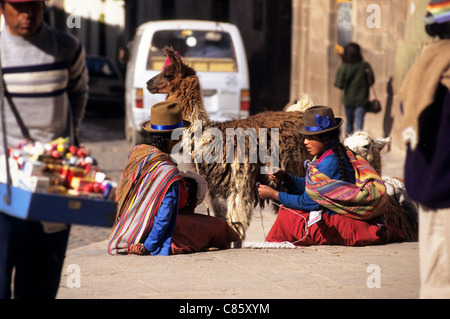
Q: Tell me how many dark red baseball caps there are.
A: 1